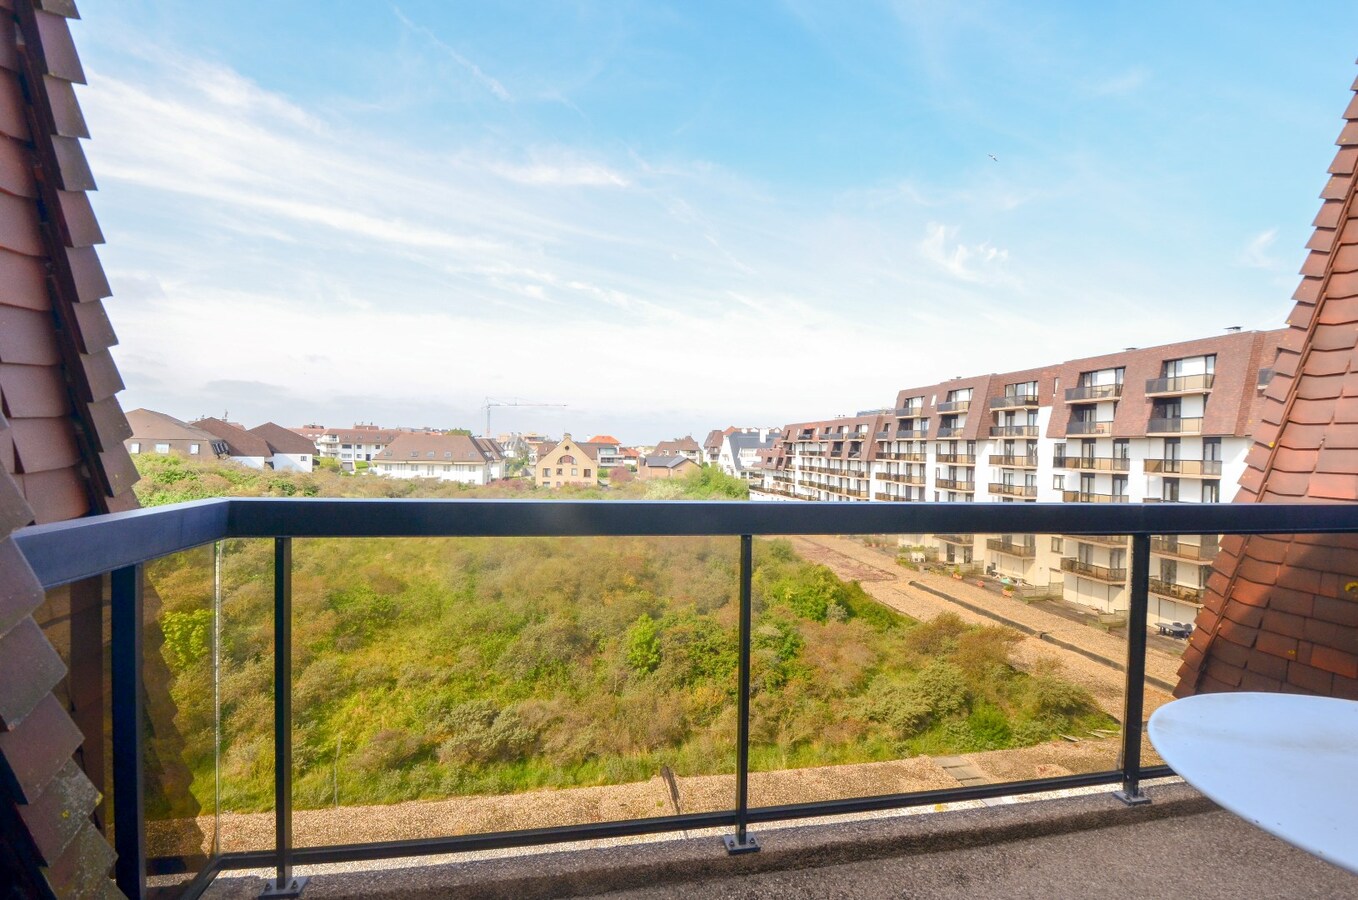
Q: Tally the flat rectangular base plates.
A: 3